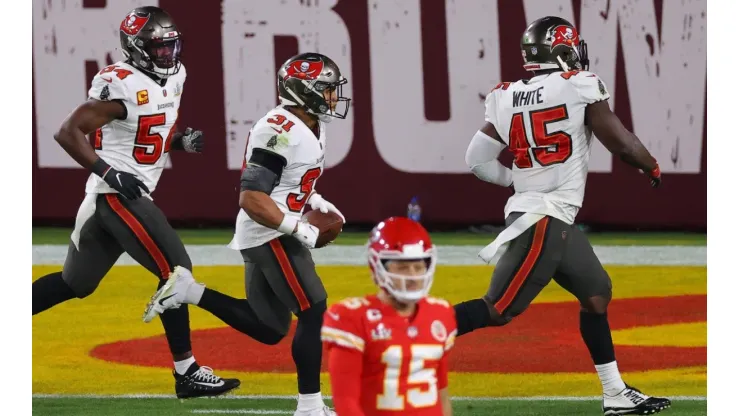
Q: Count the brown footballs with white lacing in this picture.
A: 1